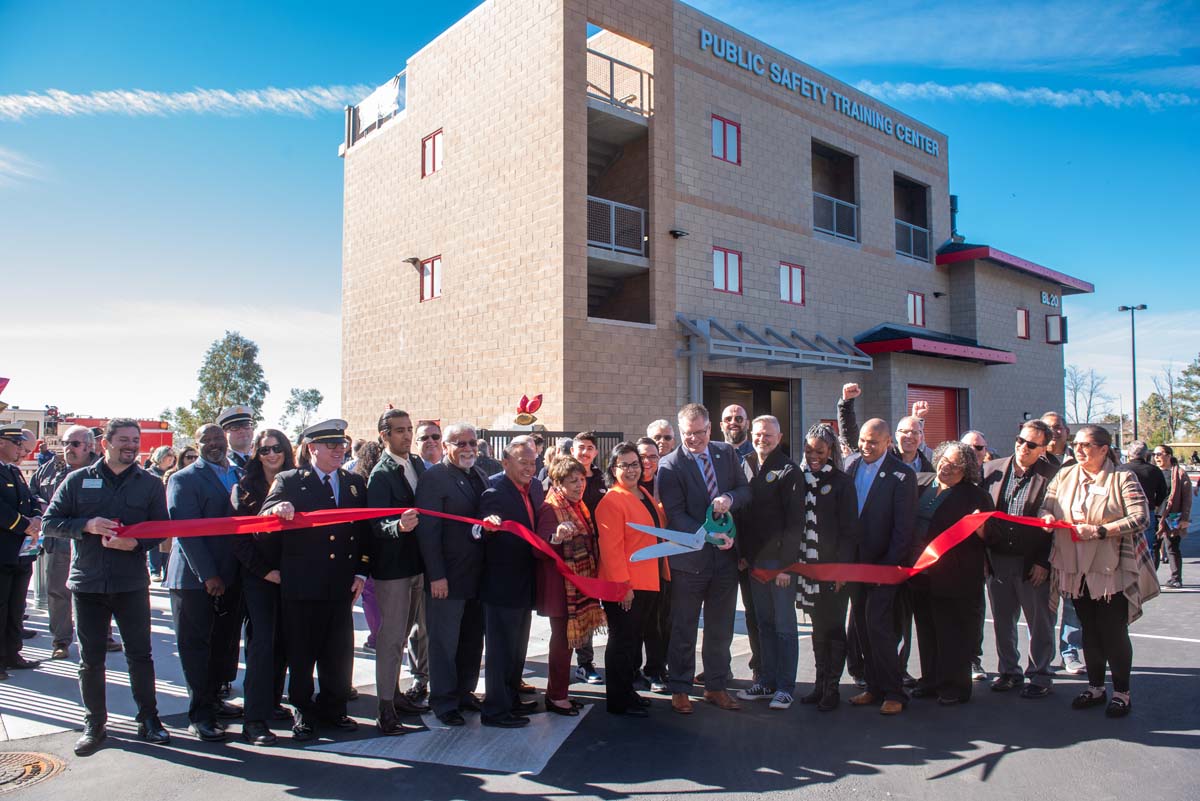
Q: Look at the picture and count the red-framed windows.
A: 8